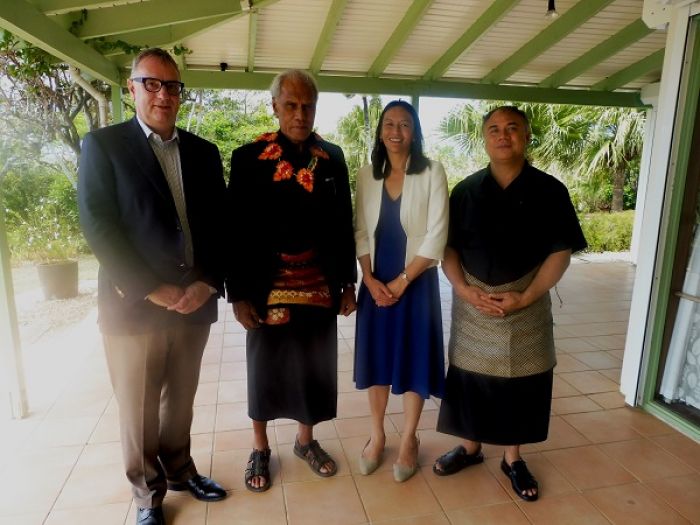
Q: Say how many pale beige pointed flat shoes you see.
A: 2